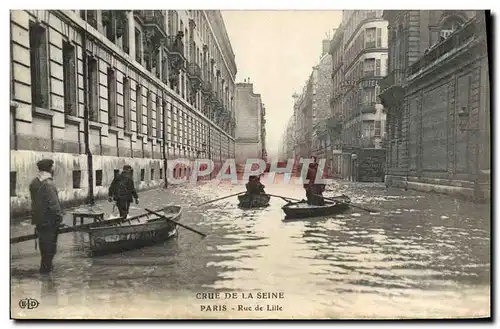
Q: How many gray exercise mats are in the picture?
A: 0